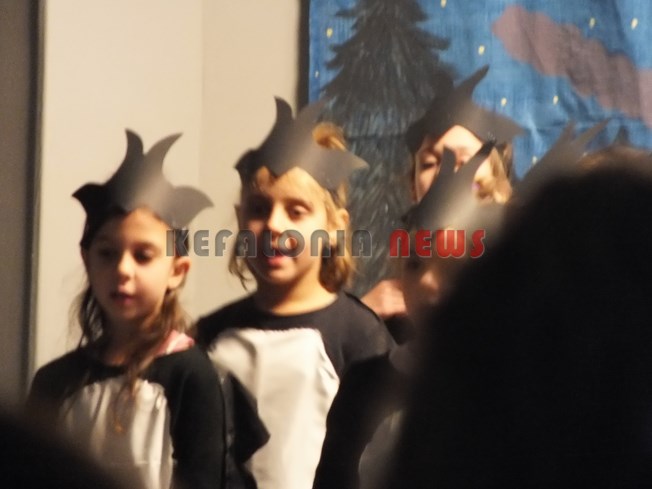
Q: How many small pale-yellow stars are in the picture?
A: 9